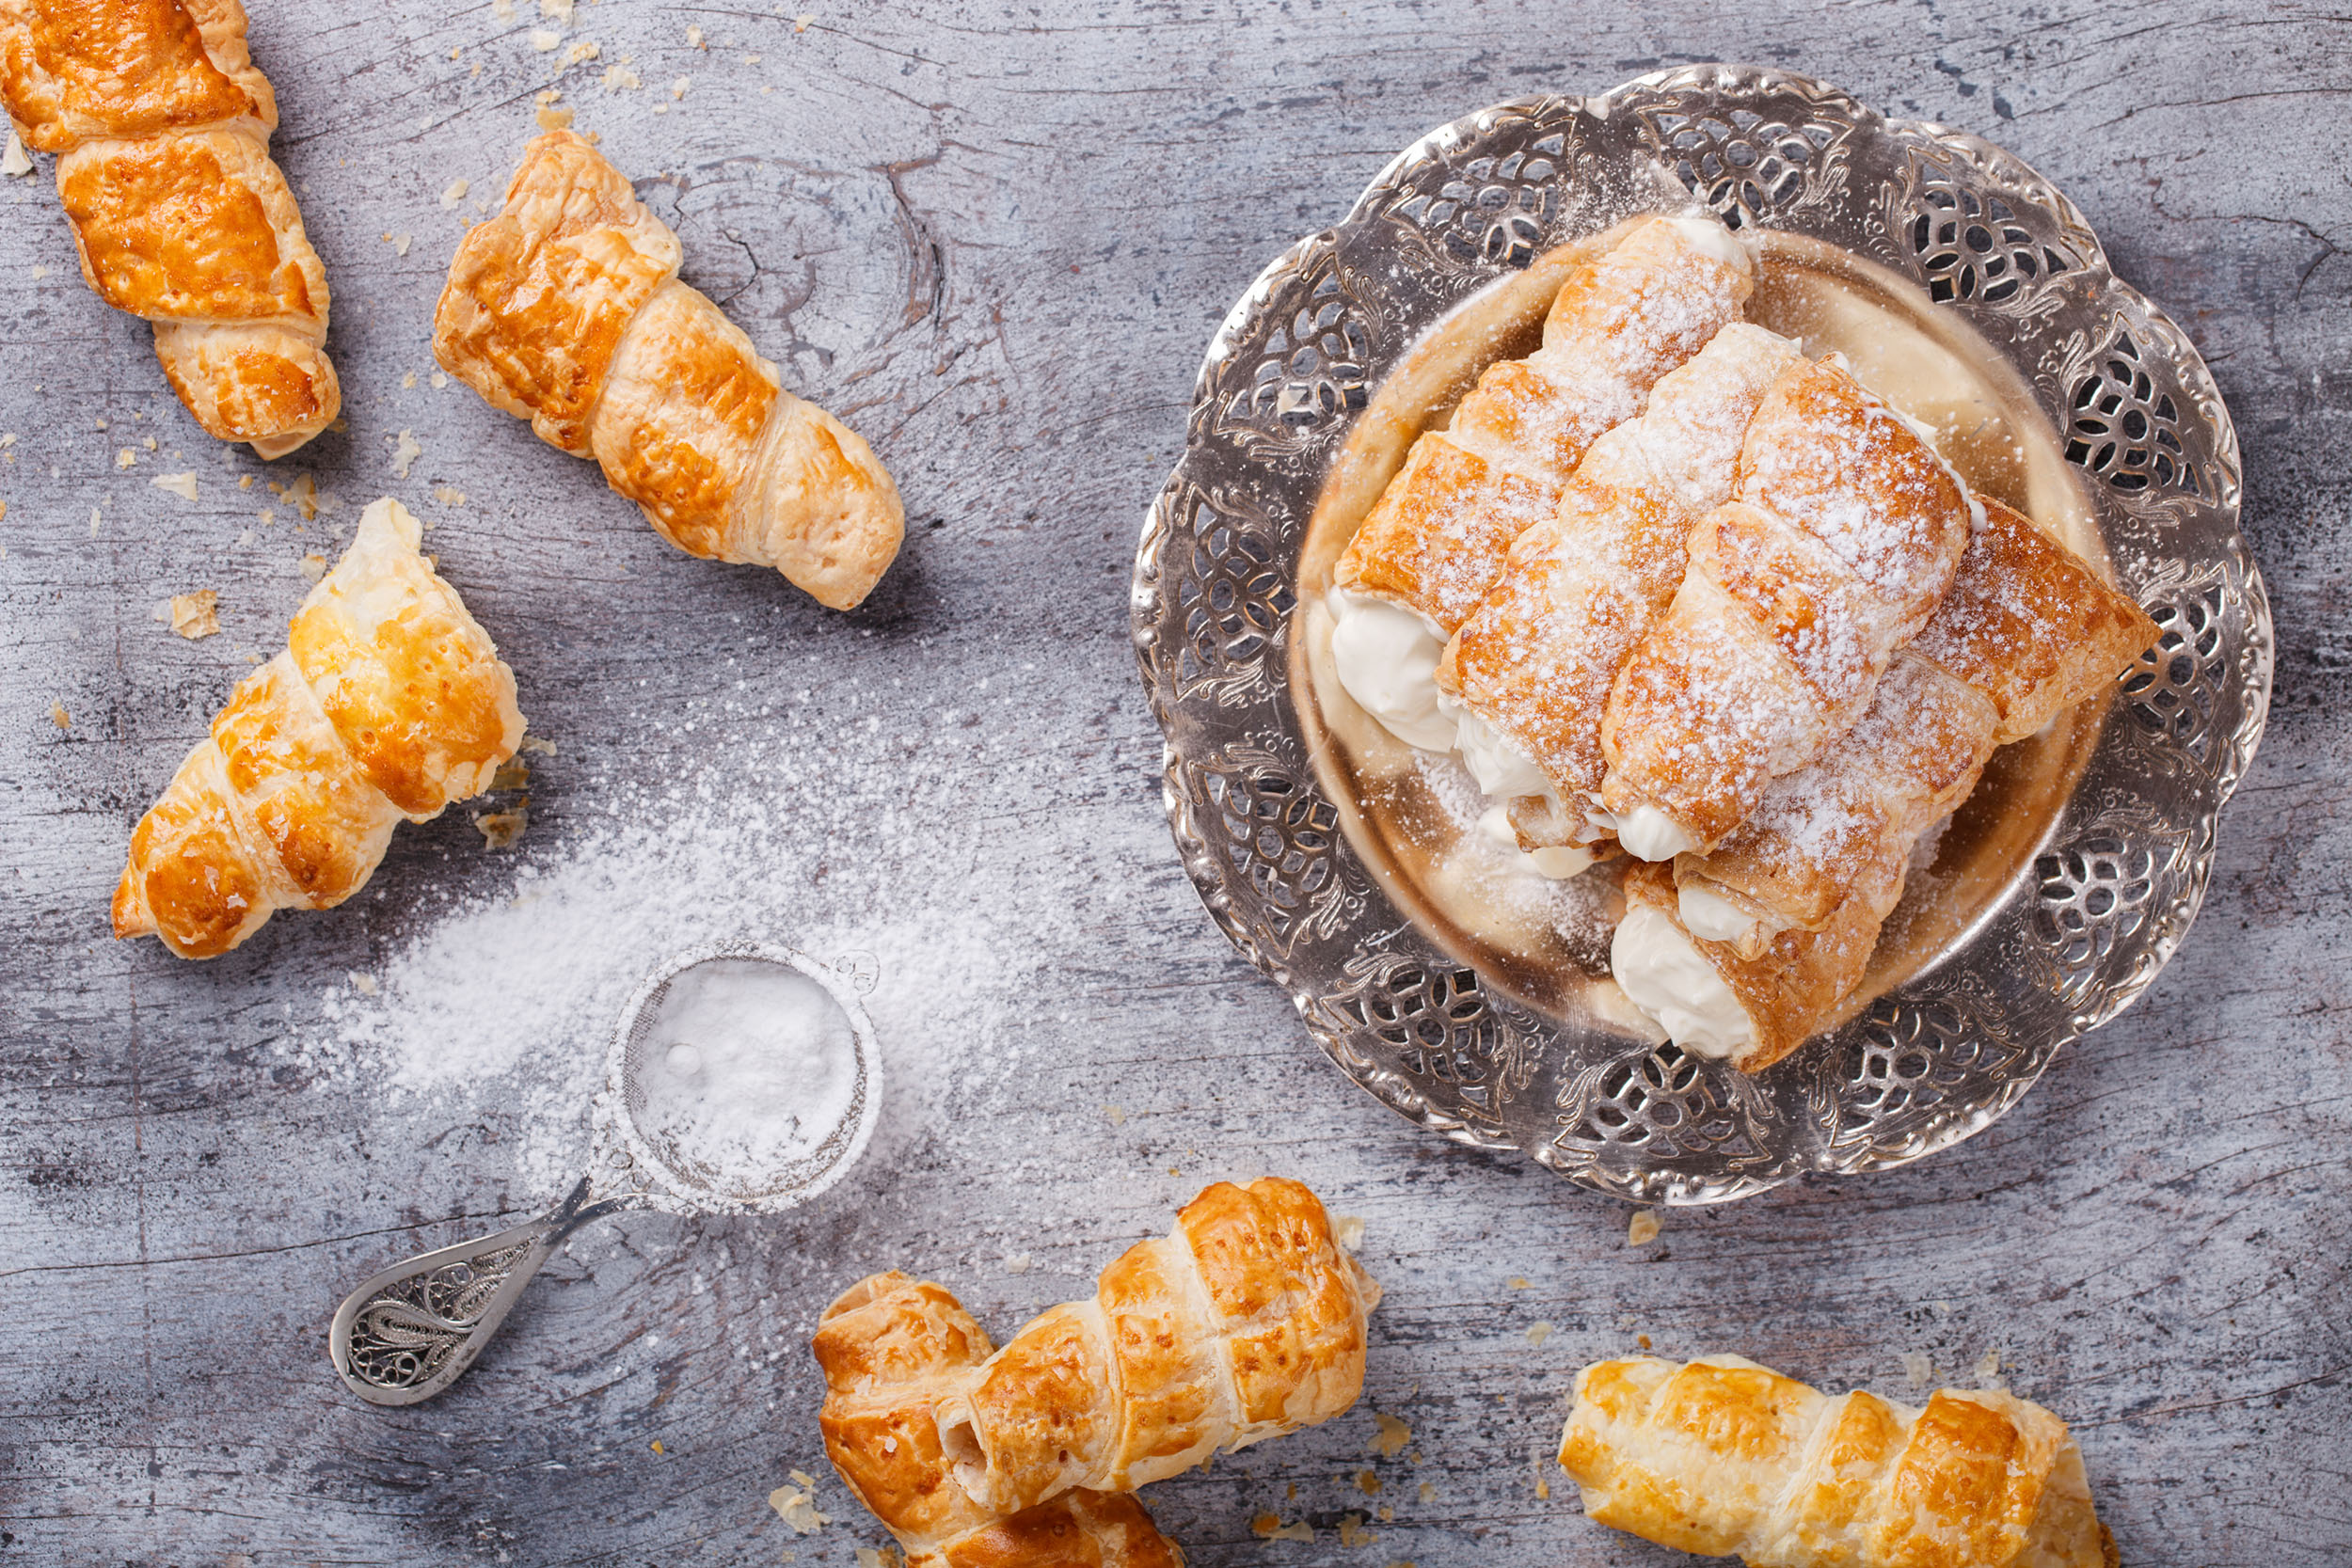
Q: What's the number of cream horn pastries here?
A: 11